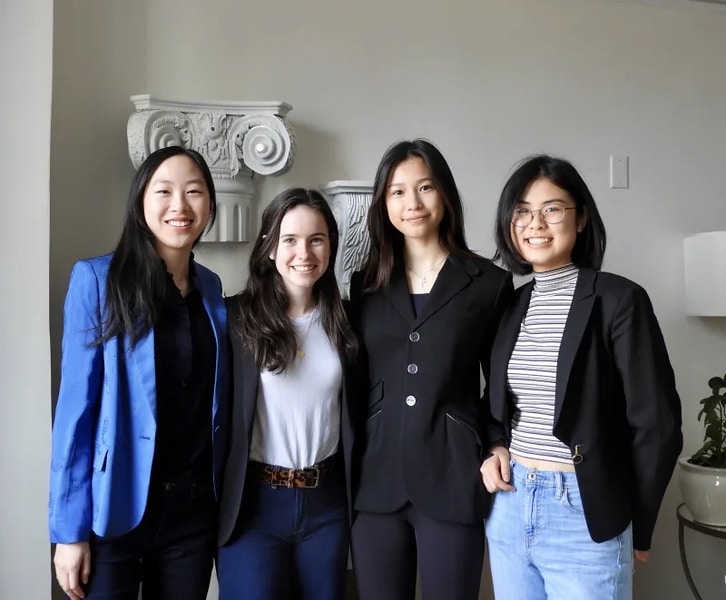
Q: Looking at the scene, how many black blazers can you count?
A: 3